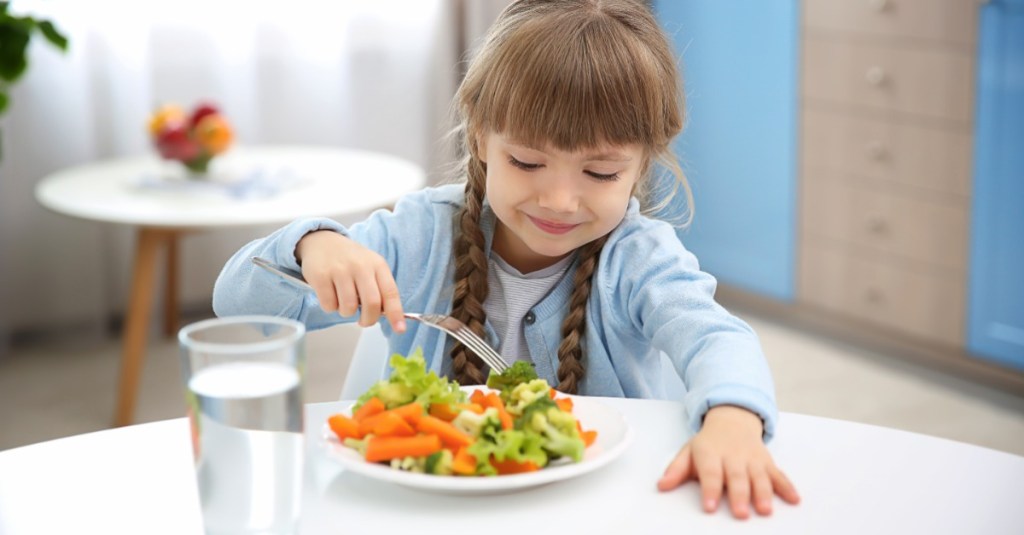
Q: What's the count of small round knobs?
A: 5